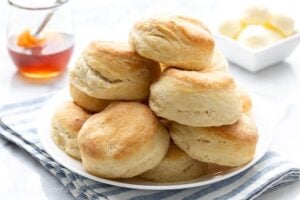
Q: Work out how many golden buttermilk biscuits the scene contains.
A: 10